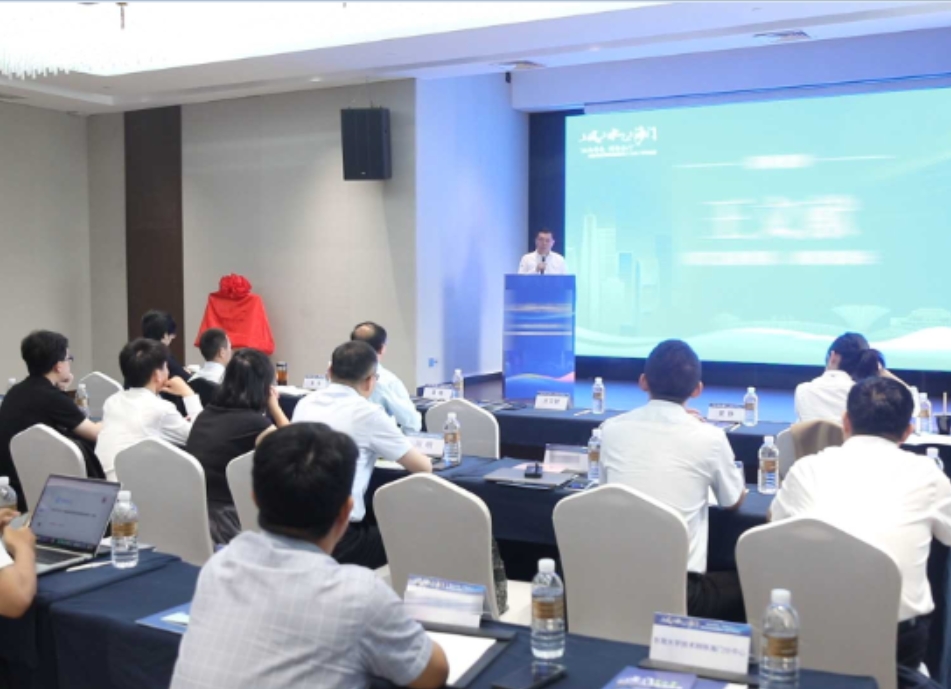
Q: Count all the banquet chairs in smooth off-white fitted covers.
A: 9